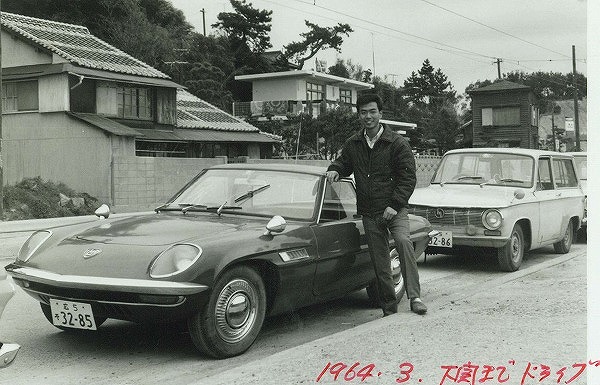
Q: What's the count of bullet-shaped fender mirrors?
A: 2